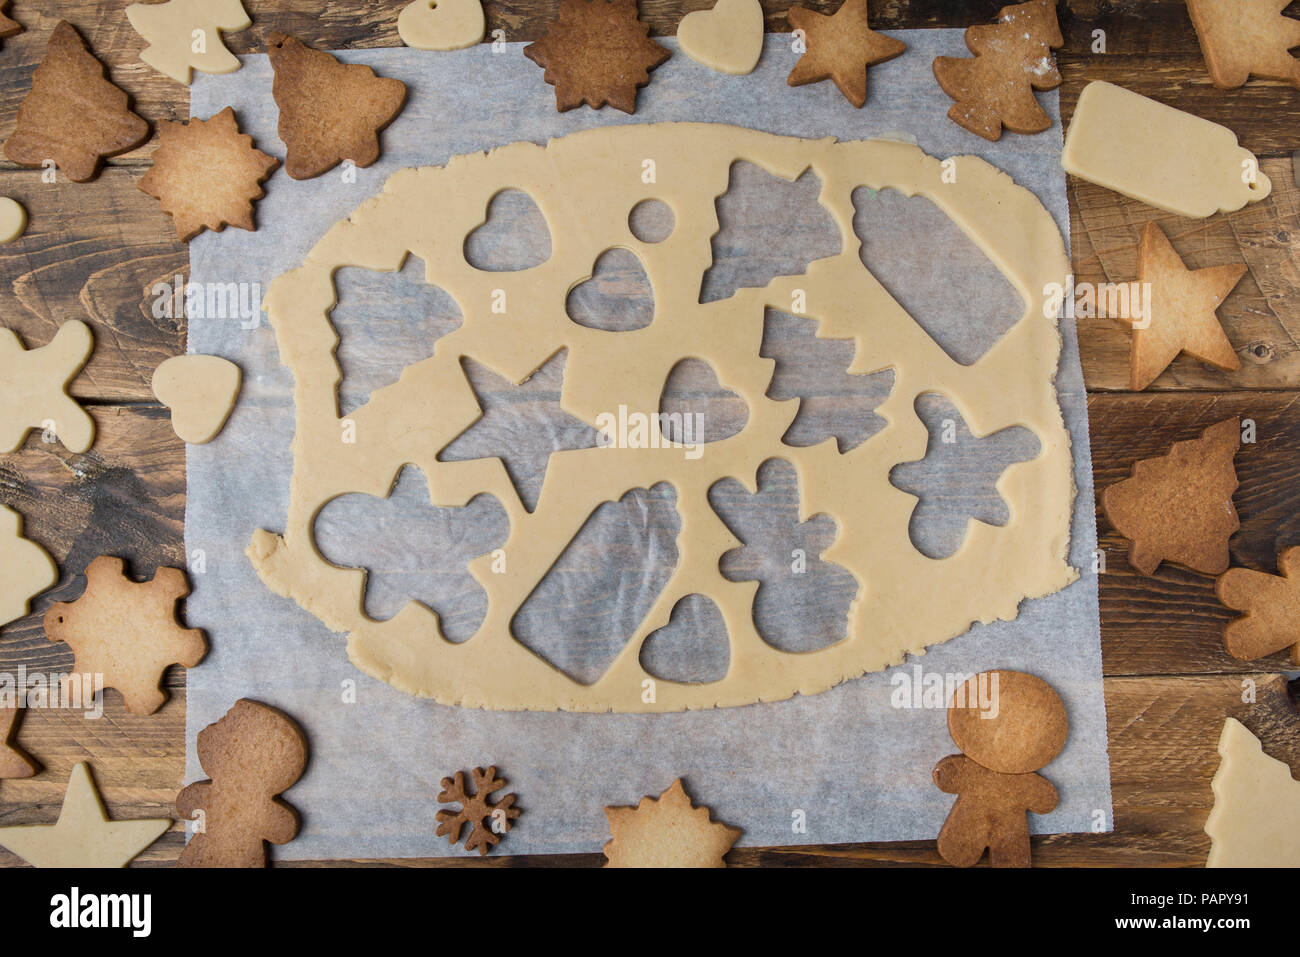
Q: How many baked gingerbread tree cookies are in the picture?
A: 4